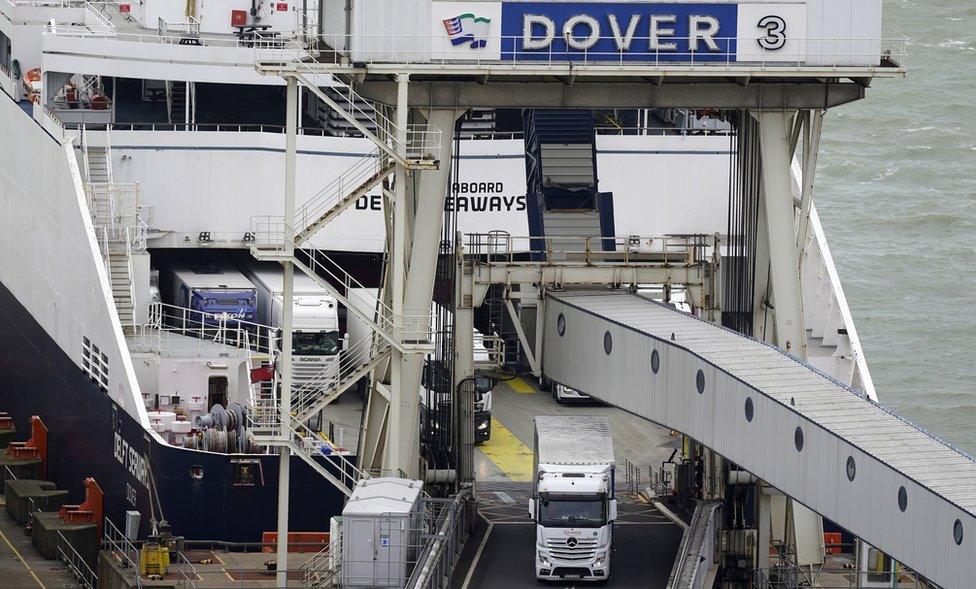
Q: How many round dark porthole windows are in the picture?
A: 9